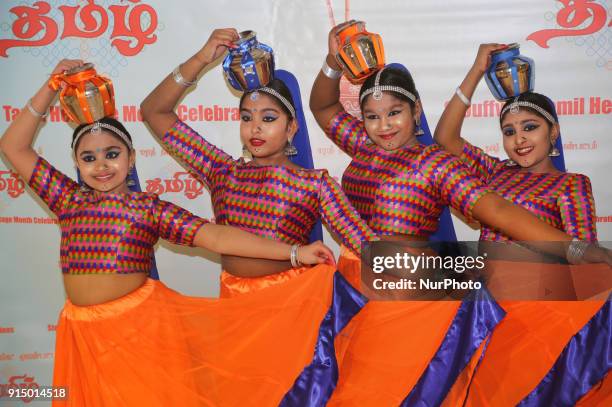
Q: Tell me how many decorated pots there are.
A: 4